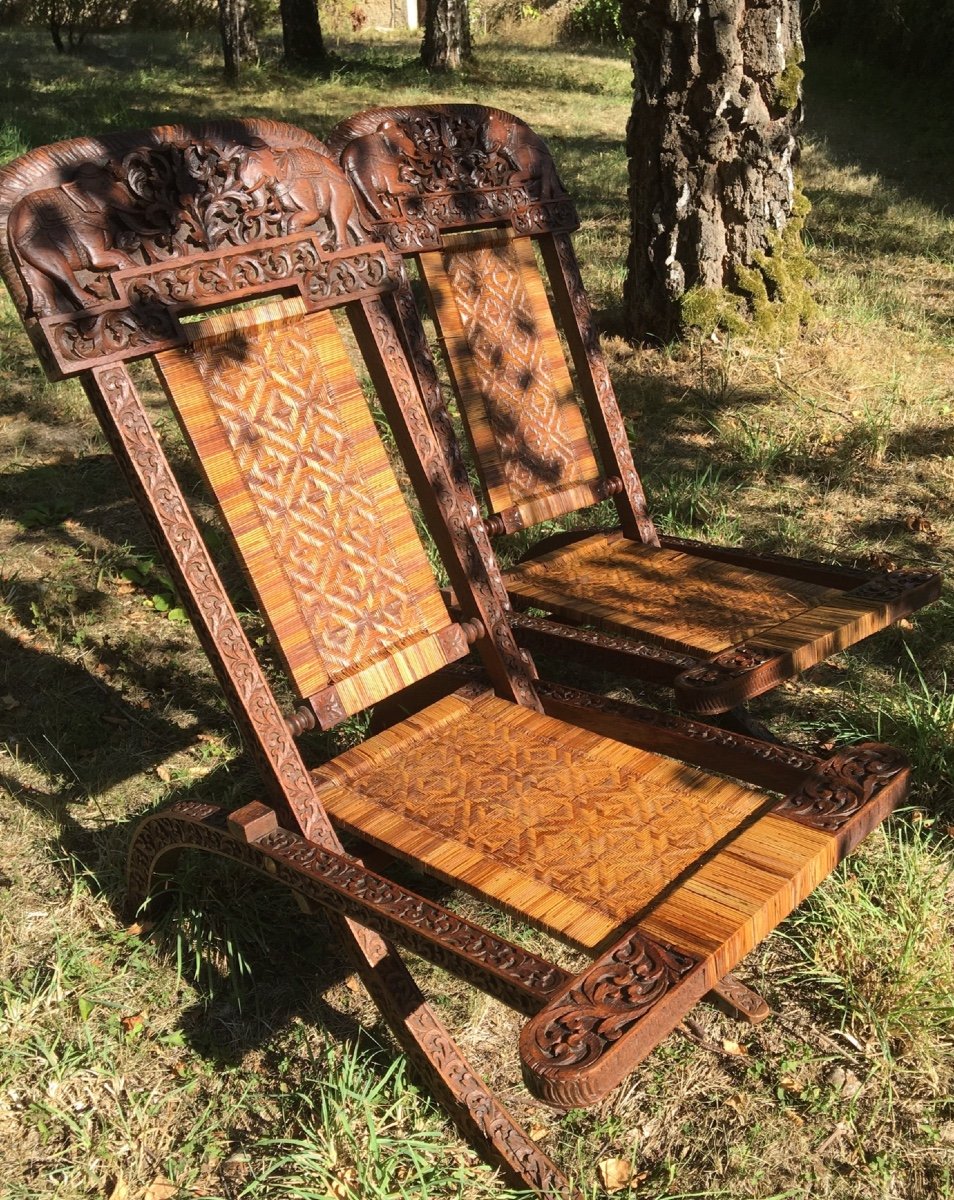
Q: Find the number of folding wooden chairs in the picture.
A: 2